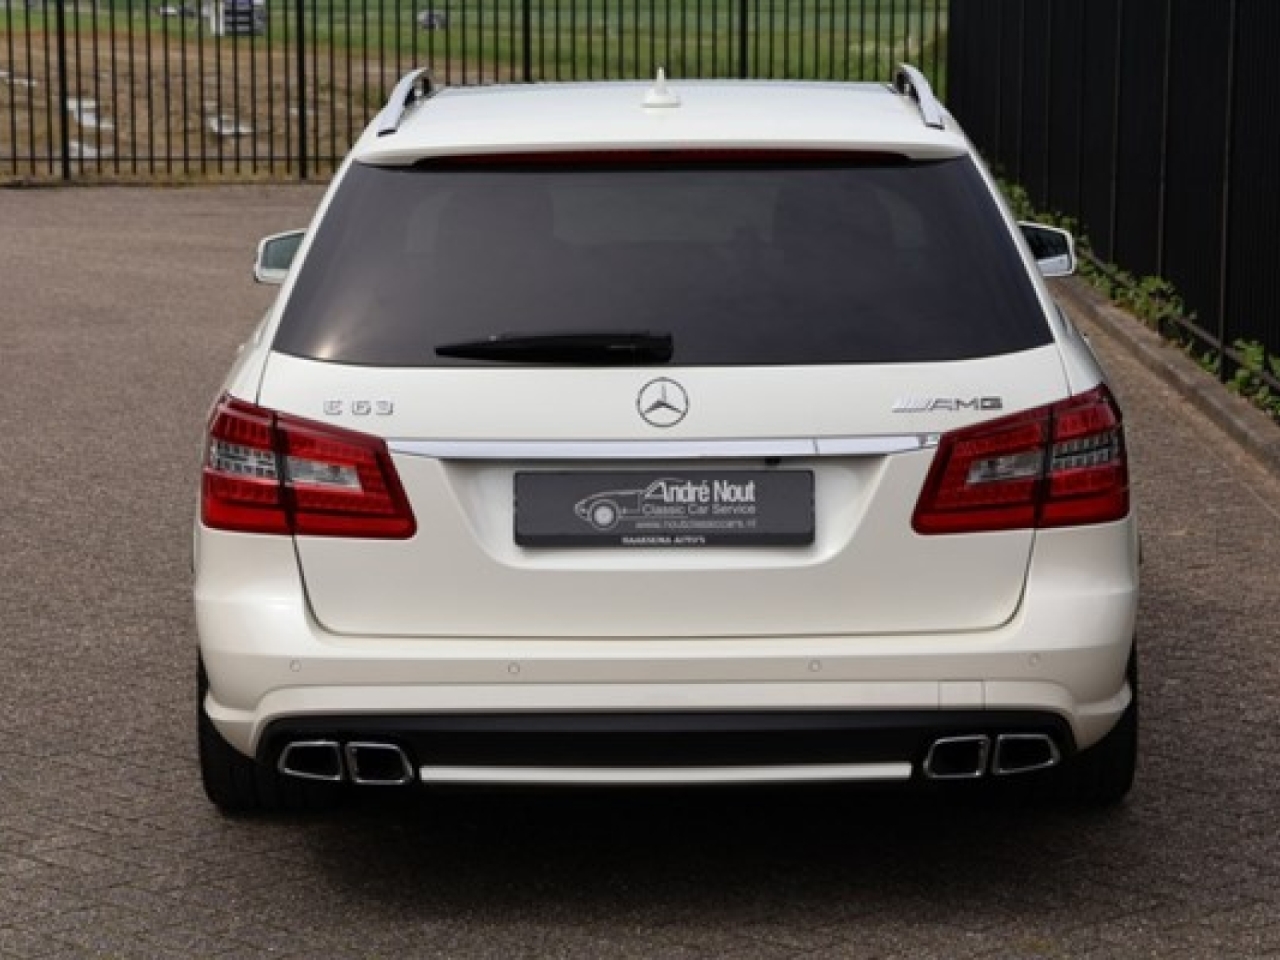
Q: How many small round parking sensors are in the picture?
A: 4